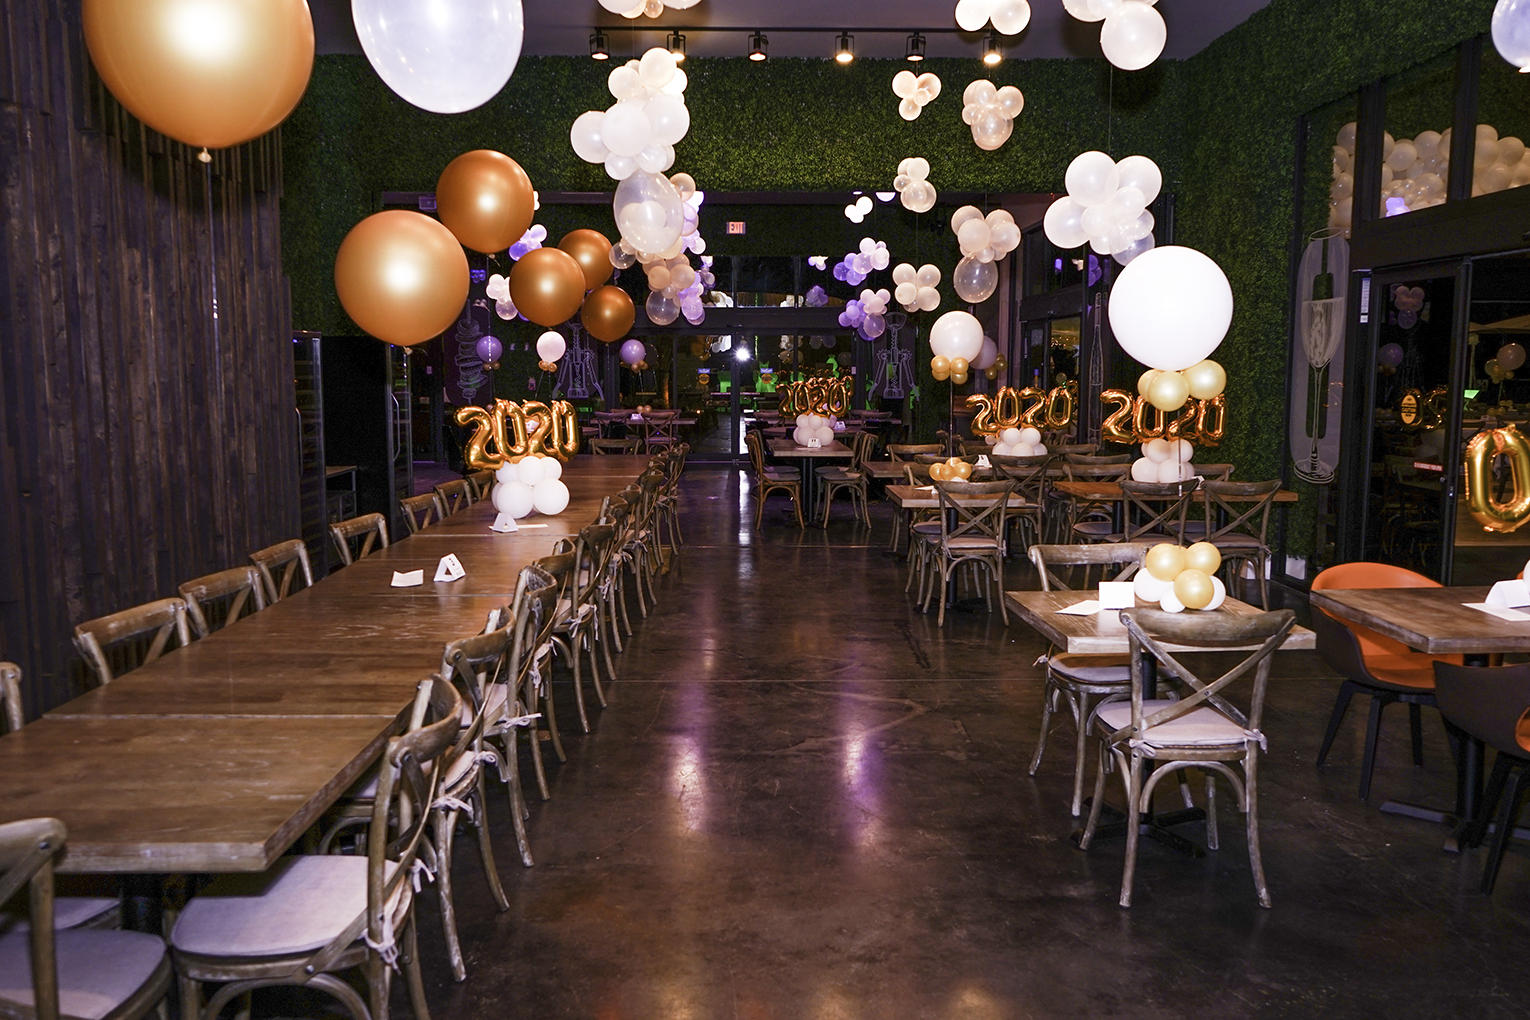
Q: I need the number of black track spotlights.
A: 6